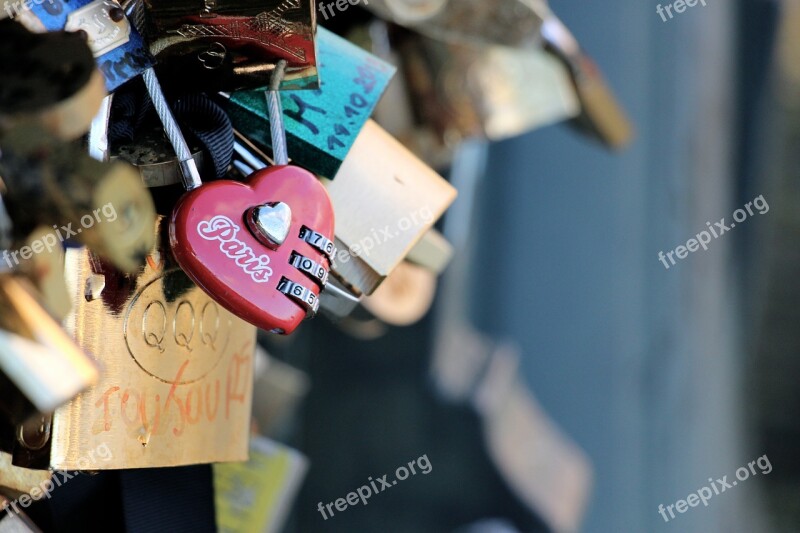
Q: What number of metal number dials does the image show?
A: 3